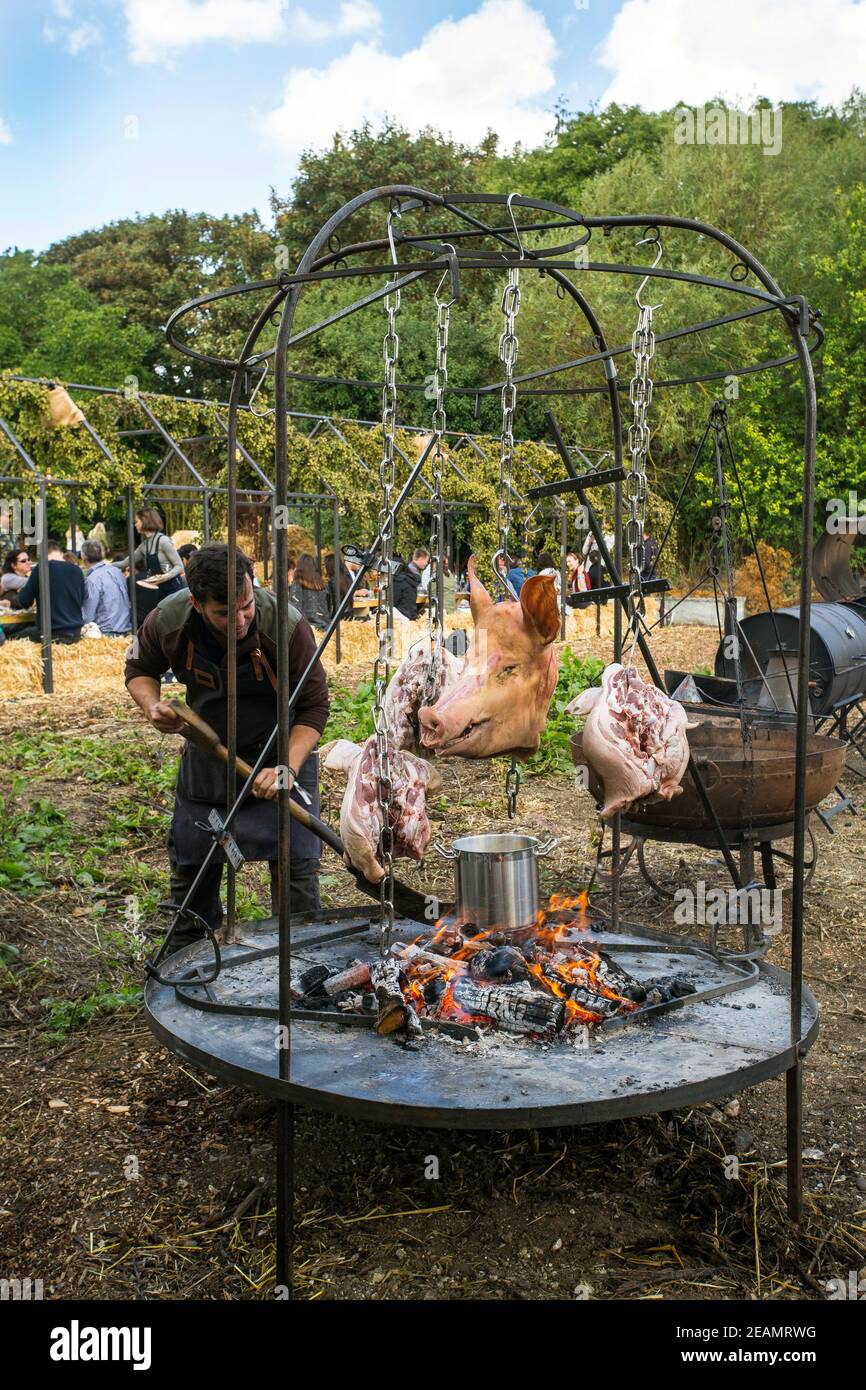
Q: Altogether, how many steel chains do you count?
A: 4